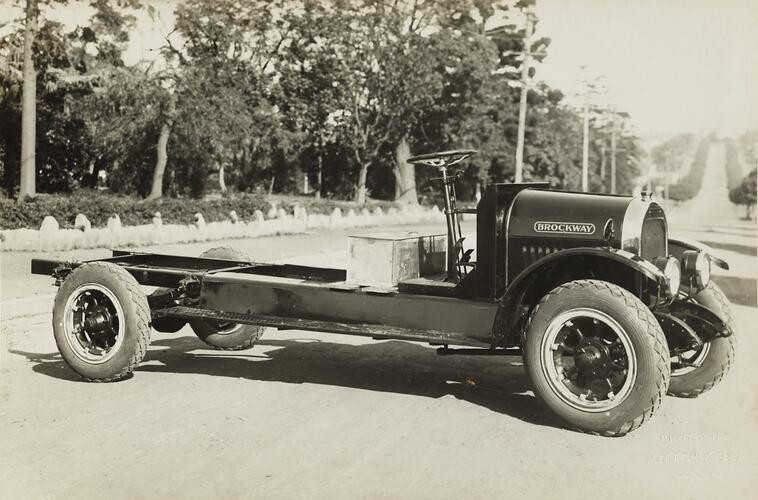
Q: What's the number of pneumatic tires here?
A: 4